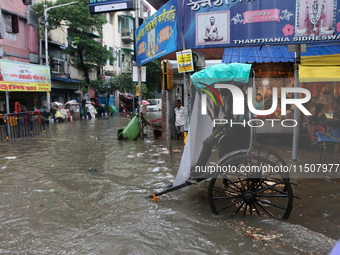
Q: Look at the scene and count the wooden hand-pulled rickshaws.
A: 1